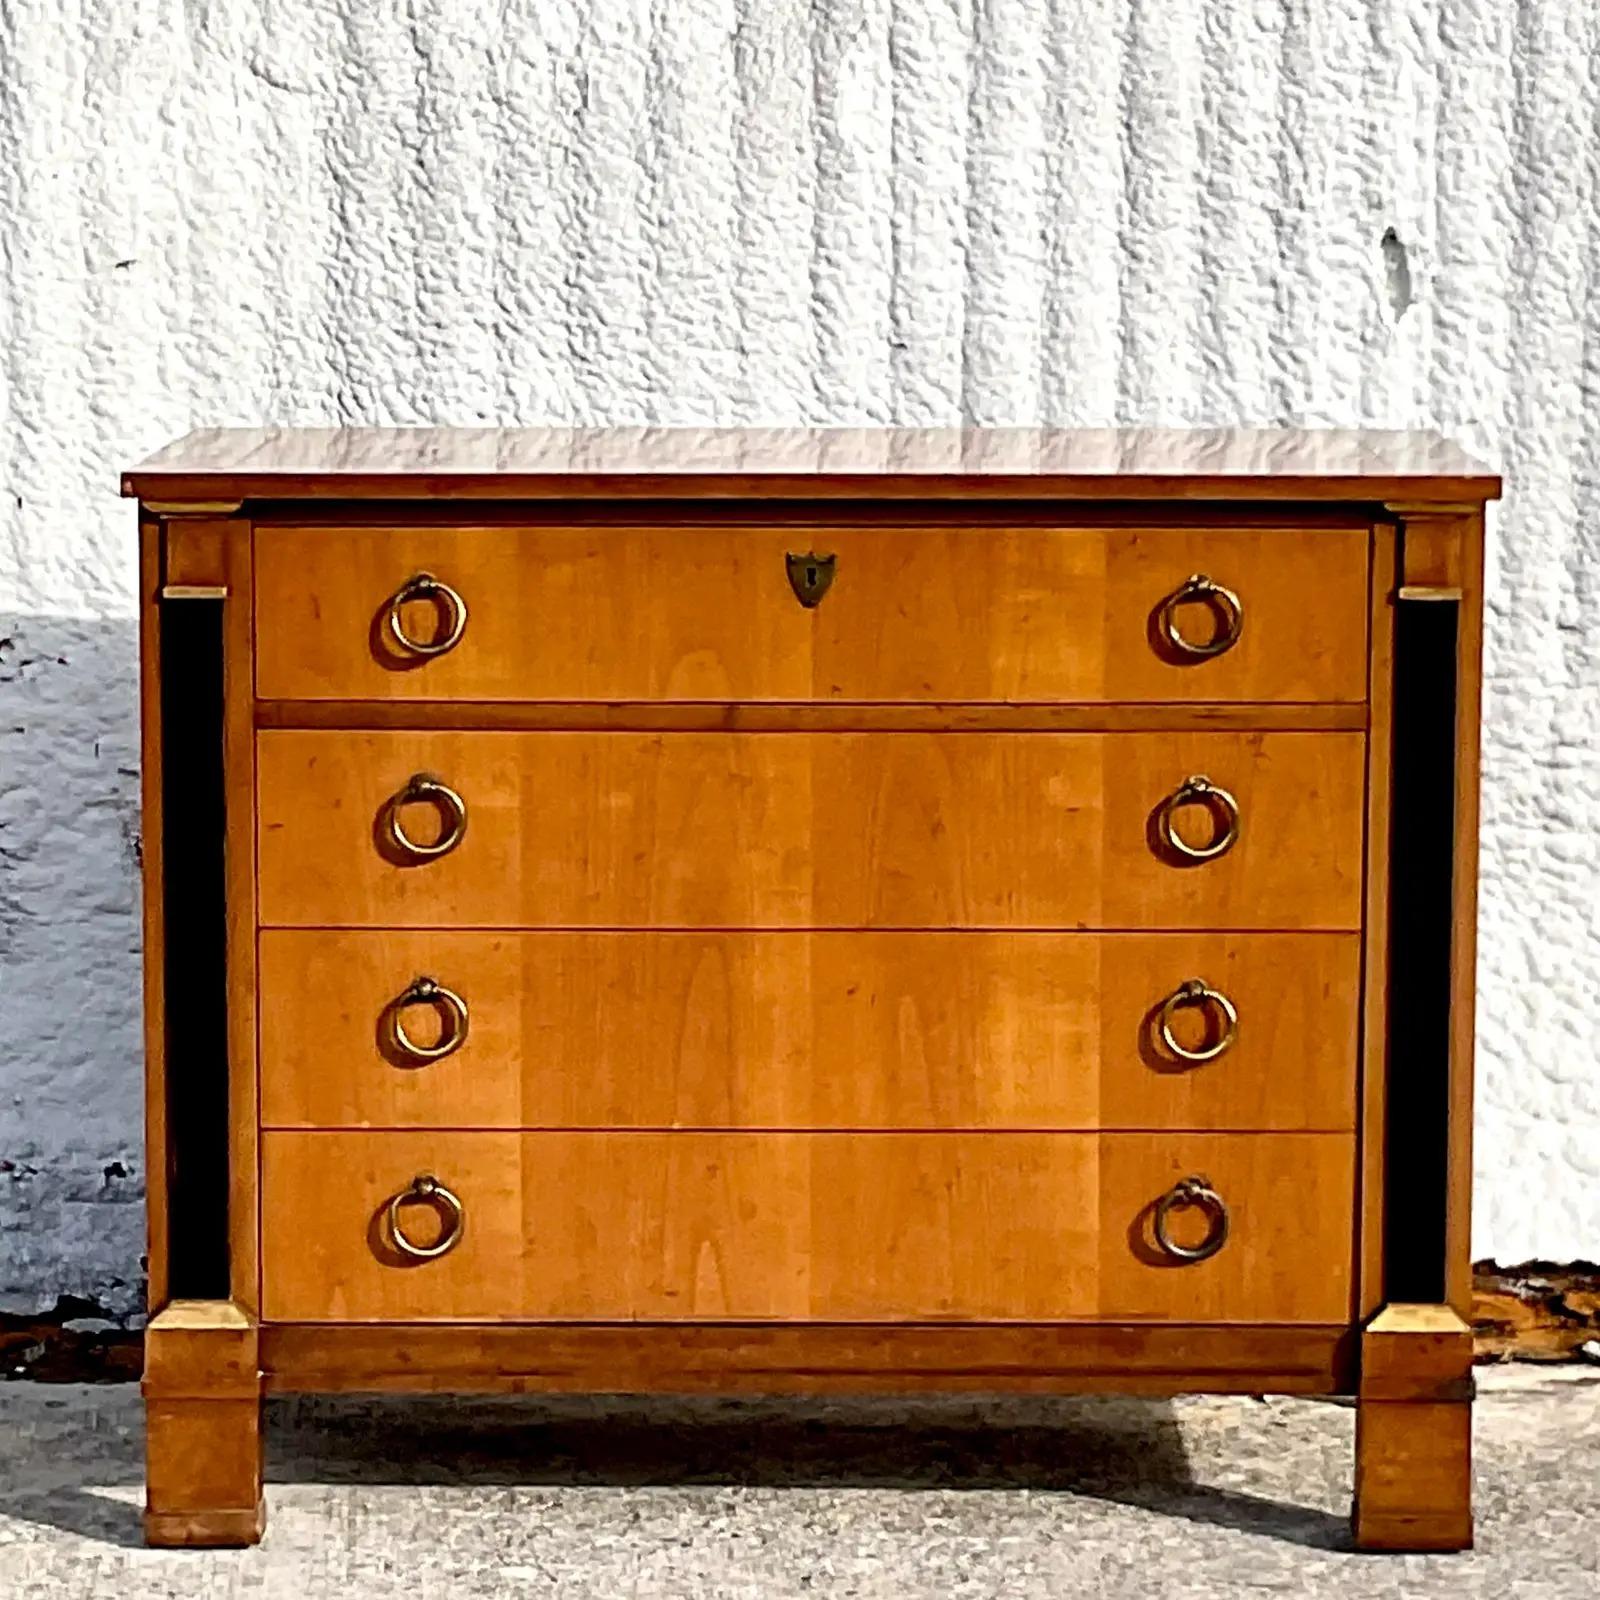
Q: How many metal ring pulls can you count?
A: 8